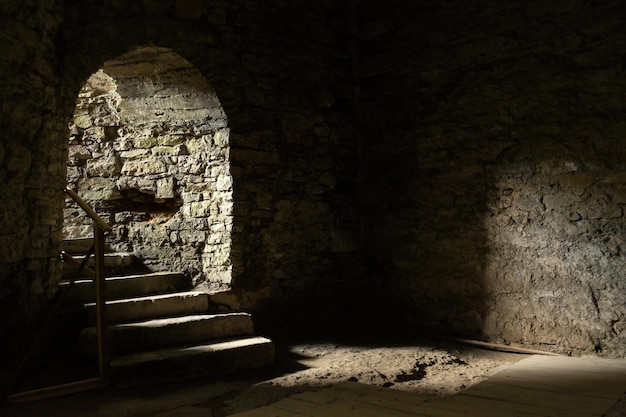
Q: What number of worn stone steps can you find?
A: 6